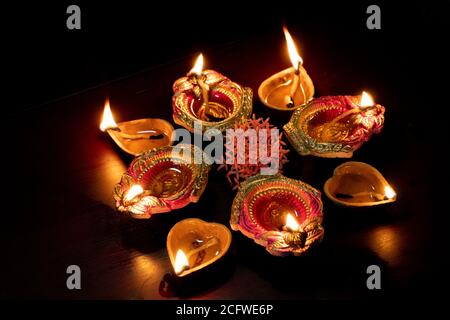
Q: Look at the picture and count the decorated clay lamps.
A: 4